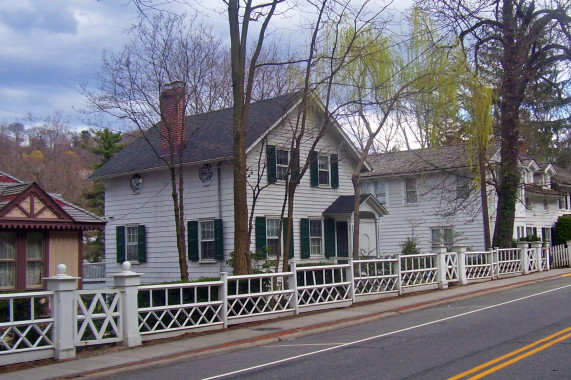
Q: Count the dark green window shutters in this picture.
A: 12